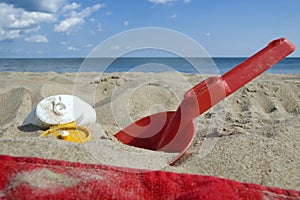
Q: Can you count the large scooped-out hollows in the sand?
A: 1